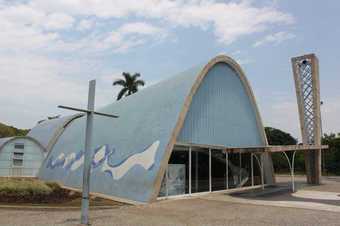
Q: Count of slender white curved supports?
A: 2